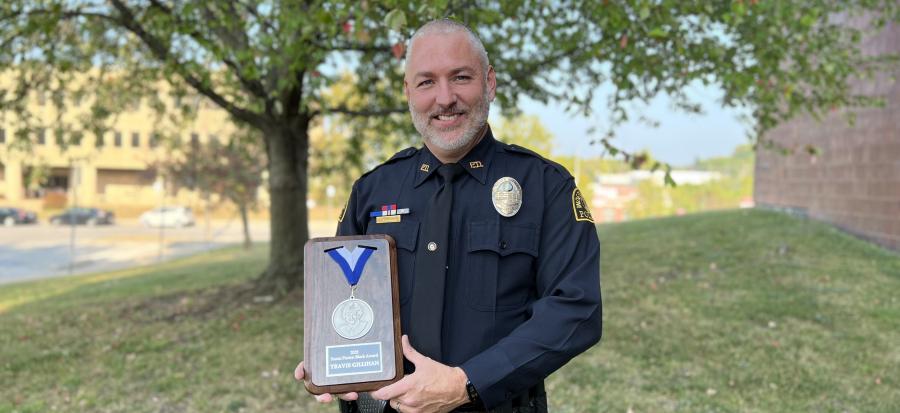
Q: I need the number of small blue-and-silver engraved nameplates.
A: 1